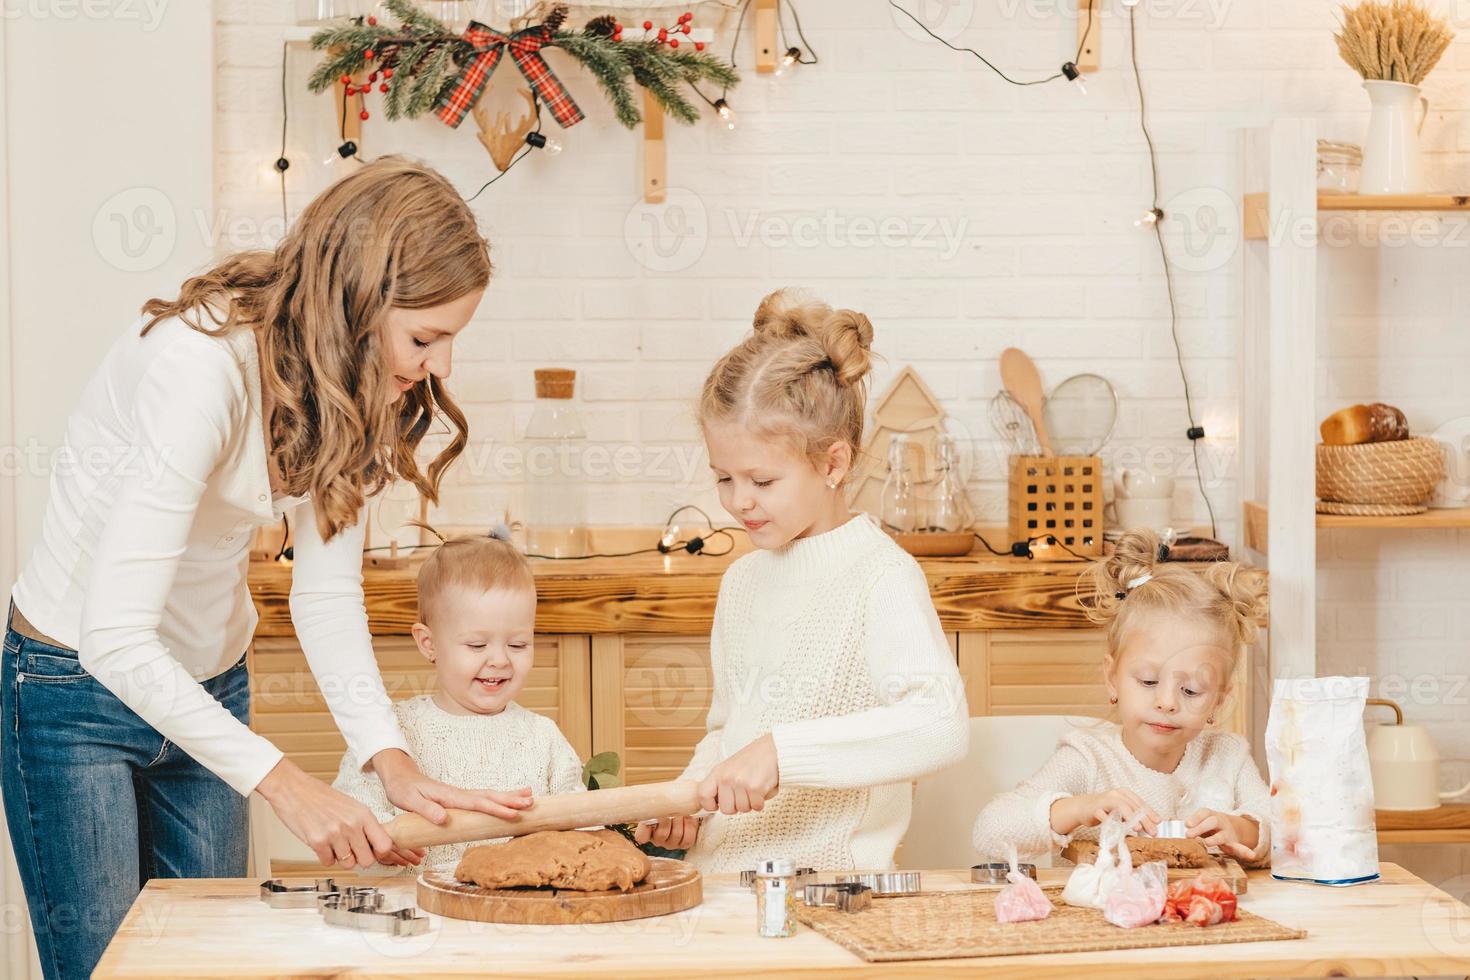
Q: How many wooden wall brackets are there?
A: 4